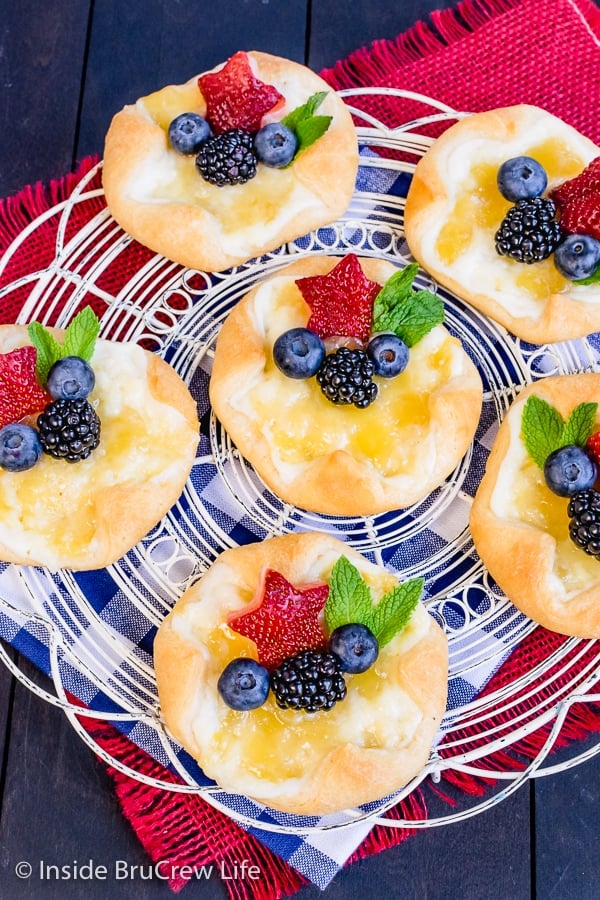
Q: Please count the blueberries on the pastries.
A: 11